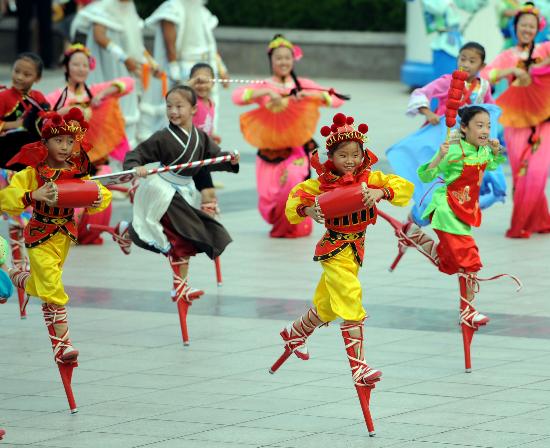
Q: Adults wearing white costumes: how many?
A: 2